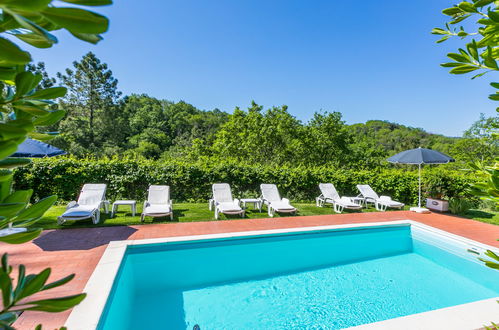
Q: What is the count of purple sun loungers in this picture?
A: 0